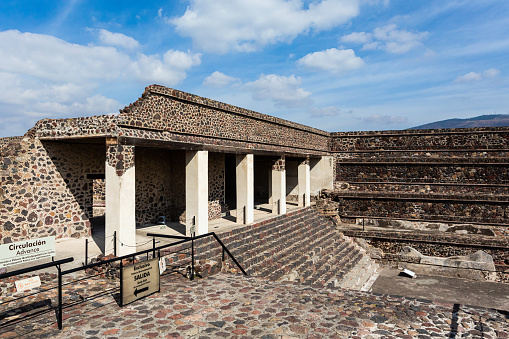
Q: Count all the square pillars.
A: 5